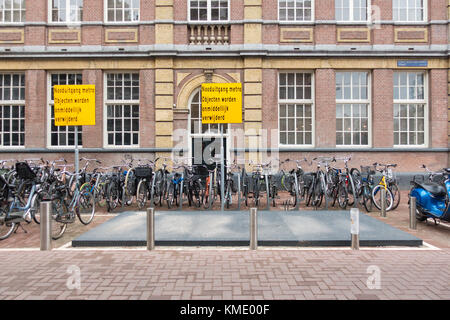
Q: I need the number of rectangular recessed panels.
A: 6